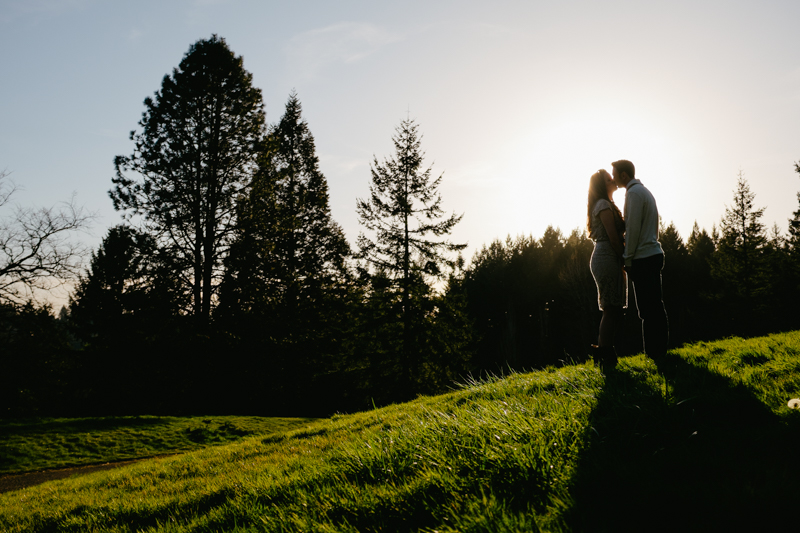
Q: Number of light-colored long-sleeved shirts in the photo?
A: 1